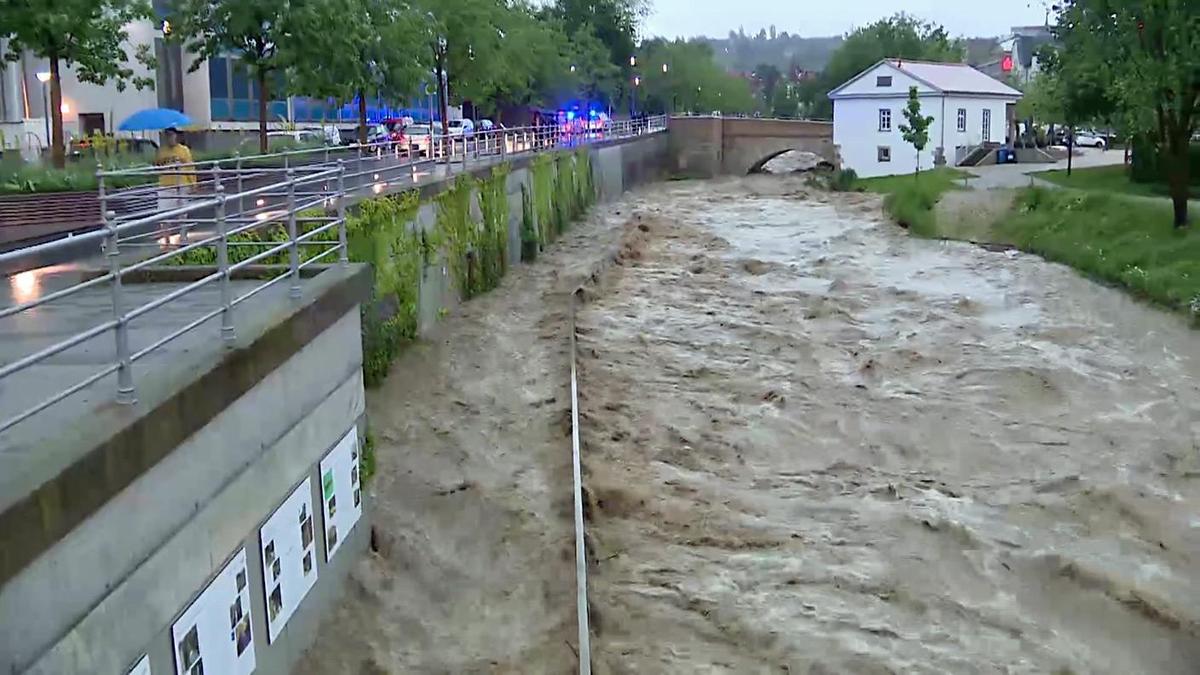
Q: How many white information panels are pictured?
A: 4